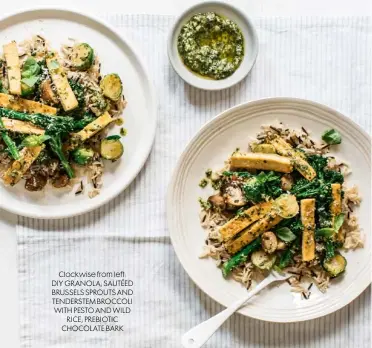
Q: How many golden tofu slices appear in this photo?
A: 12